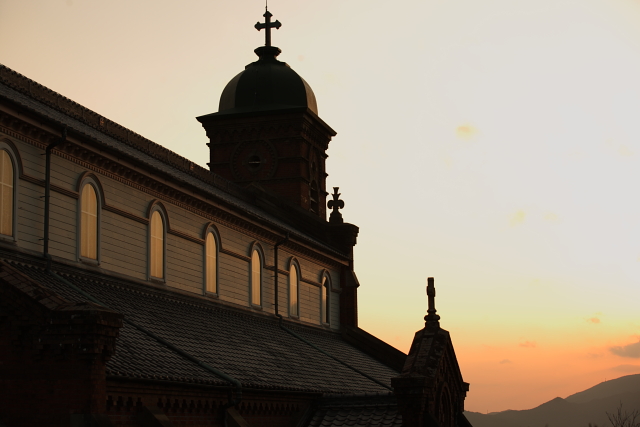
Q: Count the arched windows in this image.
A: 7